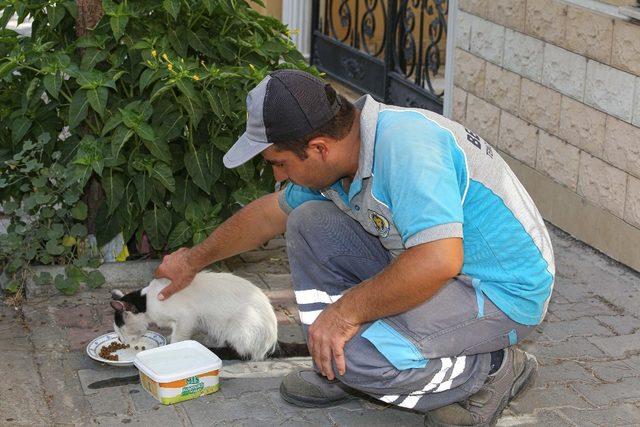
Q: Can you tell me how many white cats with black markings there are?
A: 1